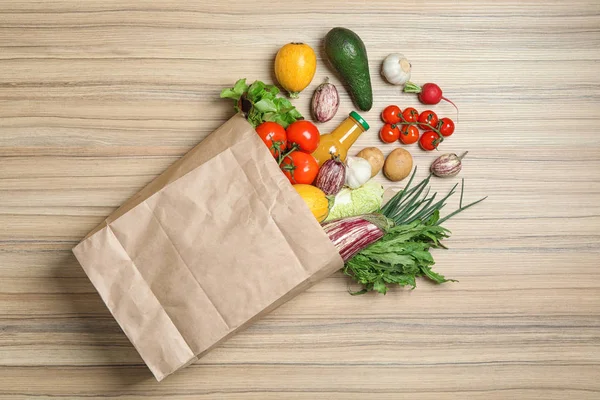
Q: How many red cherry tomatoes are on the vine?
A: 7